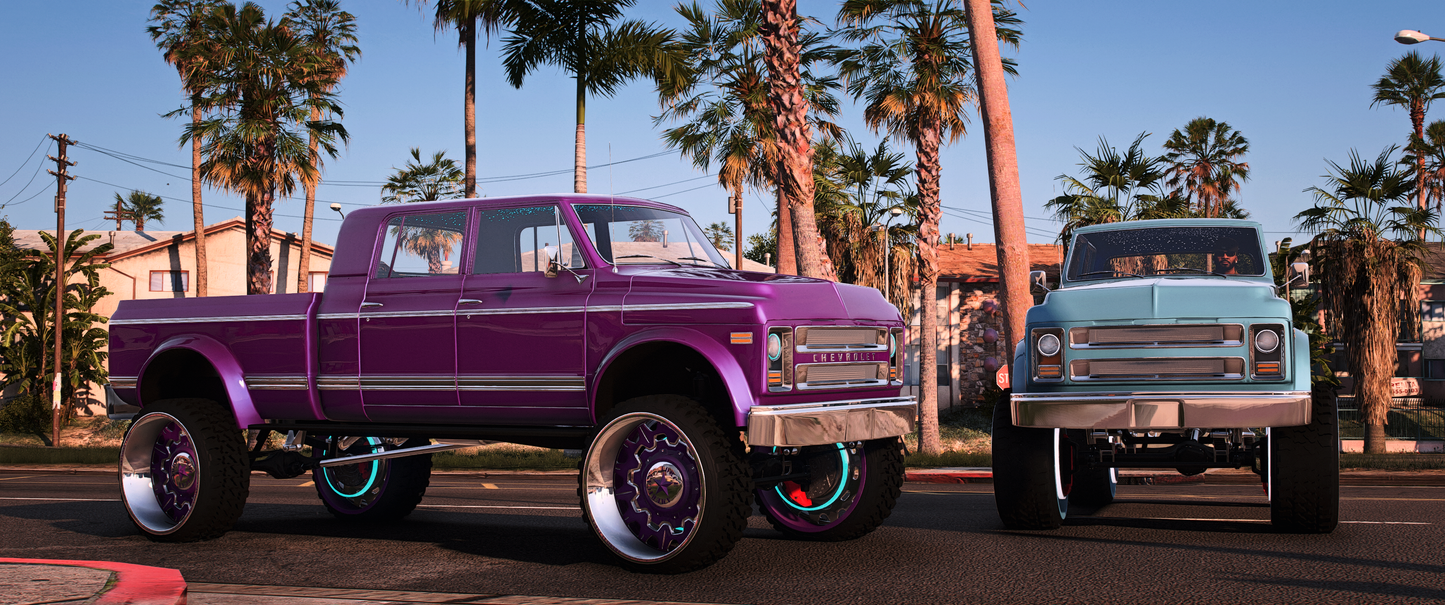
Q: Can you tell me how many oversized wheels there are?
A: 7